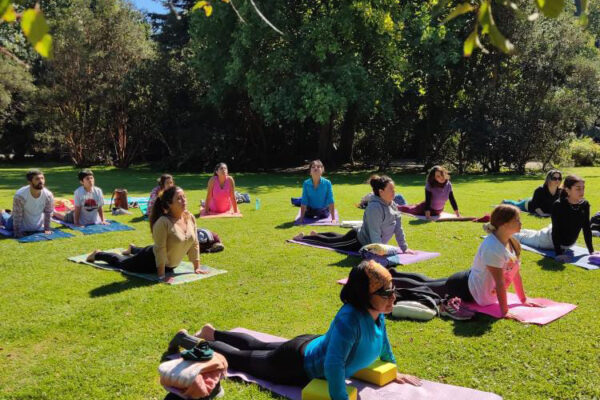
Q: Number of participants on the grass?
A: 12